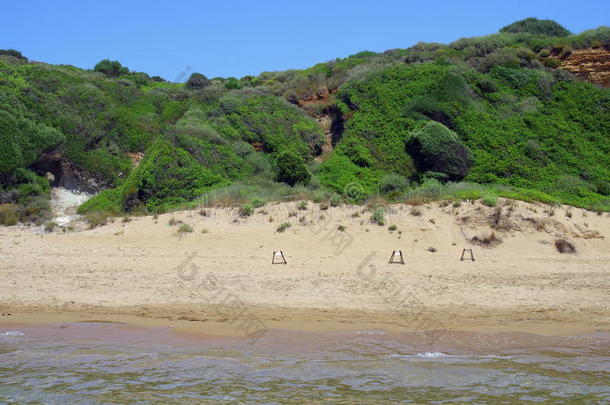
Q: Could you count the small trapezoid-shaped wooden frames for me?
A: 3